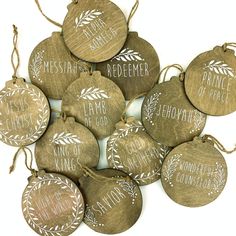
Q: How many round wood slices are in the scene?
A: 12